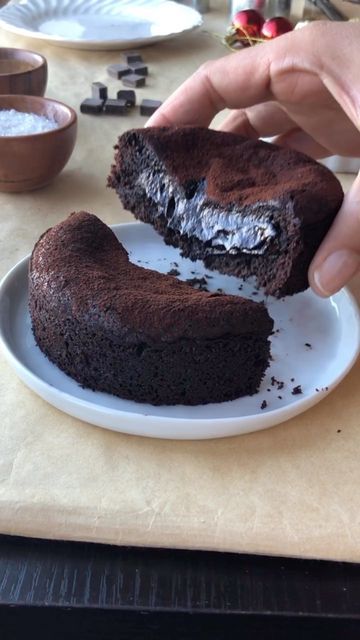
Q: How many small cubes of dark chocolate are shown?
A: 9